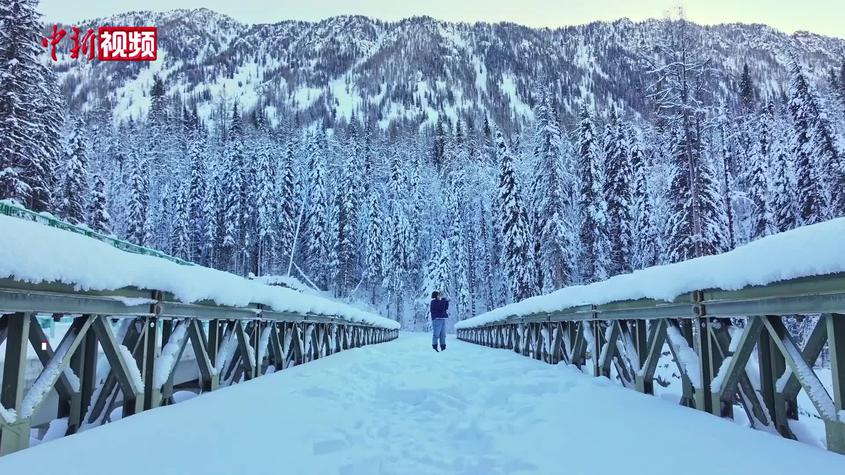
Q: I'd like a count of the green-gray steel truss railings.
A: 2